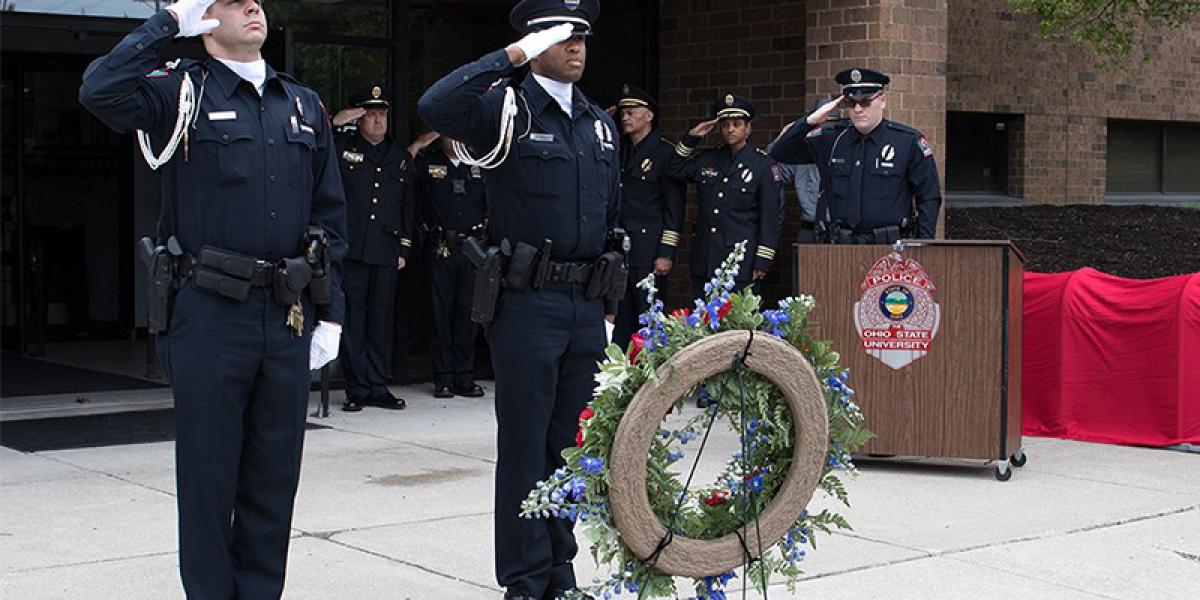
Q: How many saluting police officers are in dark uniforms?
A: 7